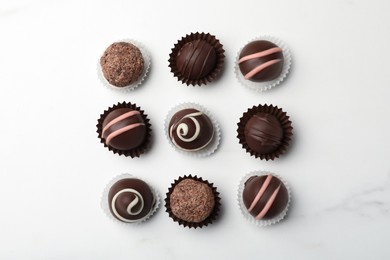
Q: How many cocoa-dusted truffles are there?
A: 2